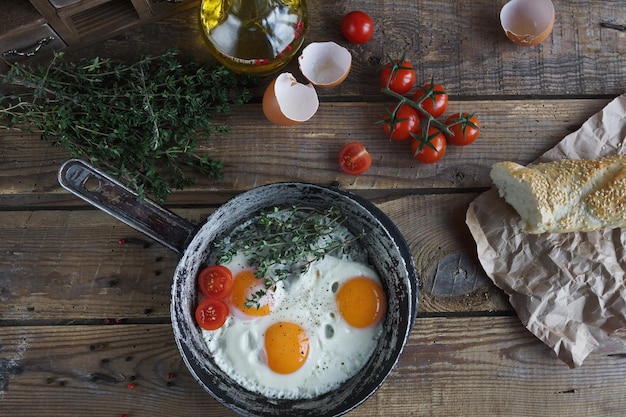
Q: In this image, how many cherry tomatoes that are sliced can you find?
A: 3